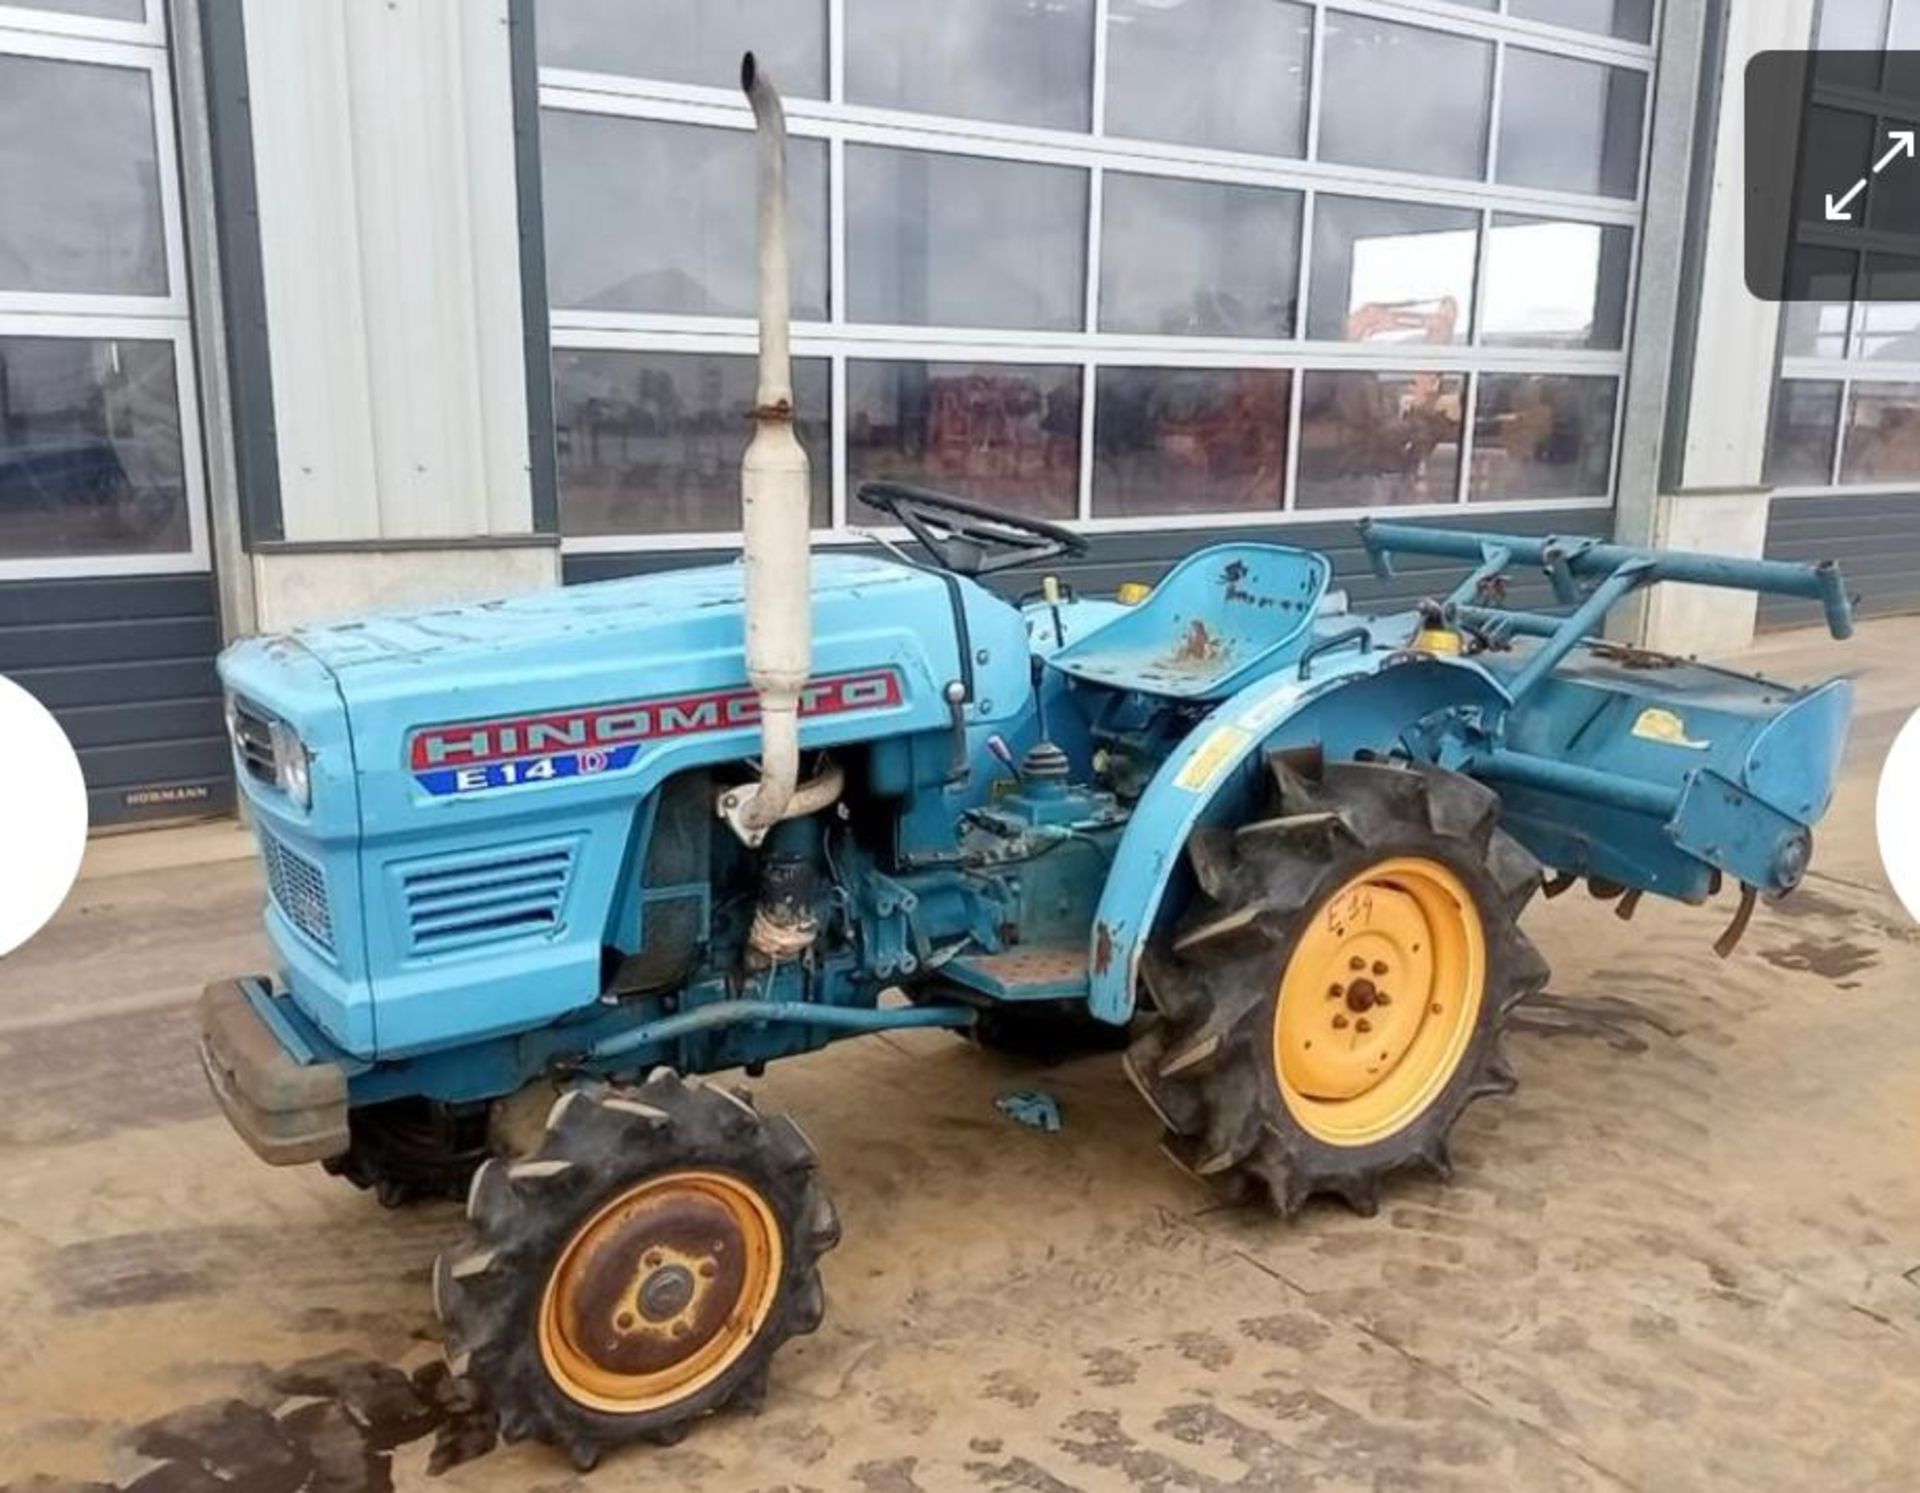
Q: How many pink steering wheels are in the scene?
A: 0